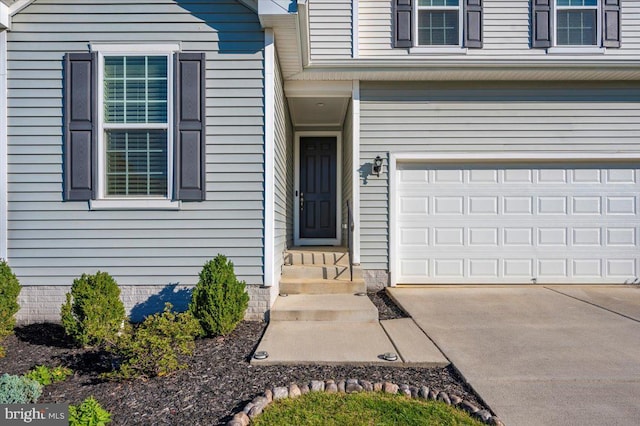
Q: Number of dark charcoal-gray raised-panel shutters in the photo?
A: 6